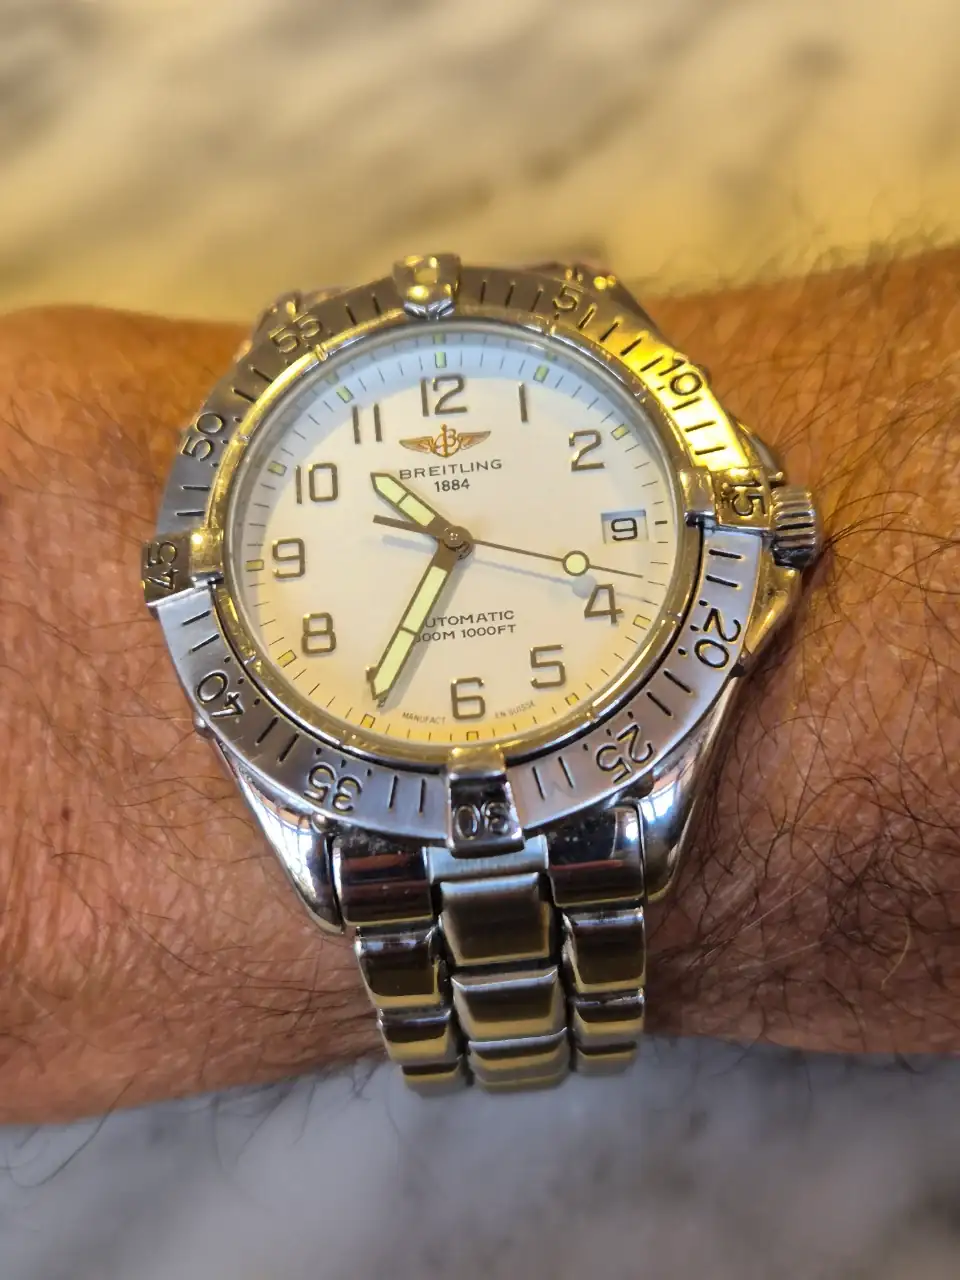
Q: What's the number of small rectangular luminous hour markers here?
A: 11